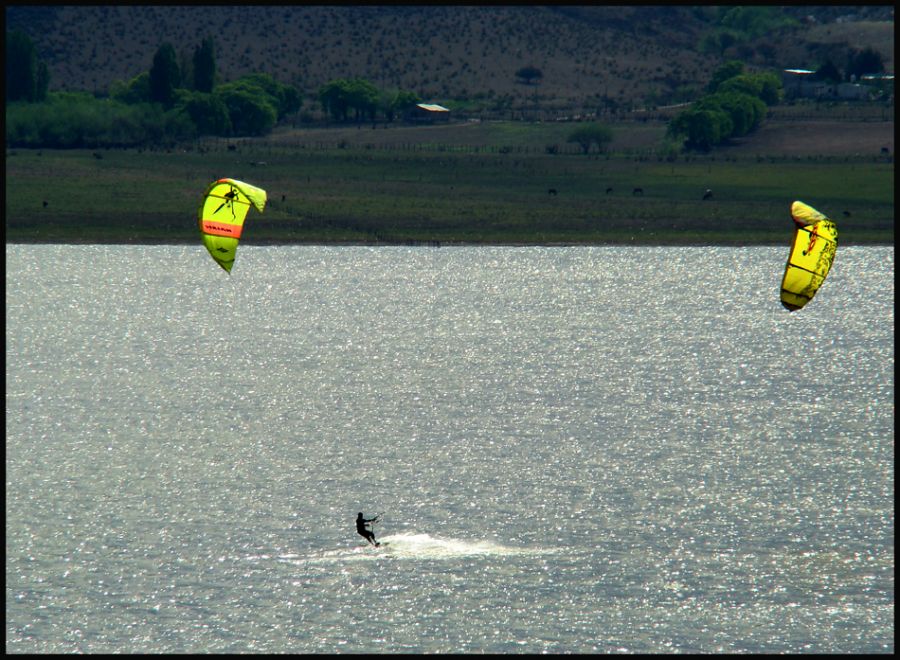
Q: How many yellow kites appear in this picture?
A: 2